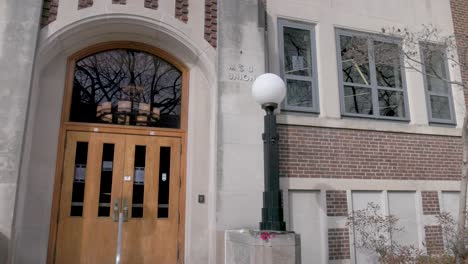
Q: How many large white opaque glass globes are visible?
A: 1